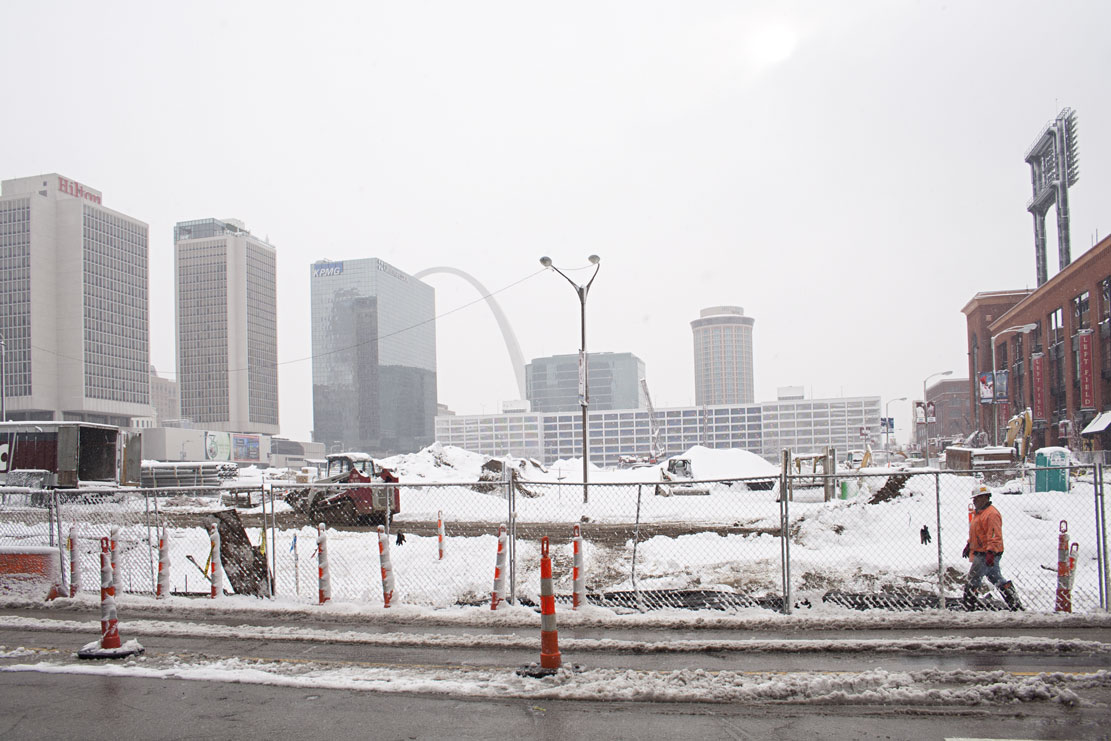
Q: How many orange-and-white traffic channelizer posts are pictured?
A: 14